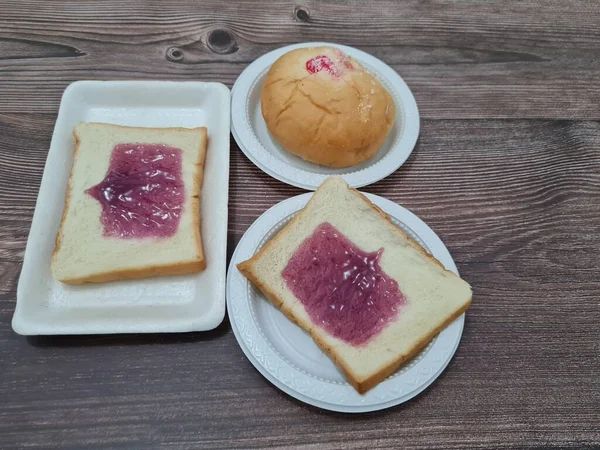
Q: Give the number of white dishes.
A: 3